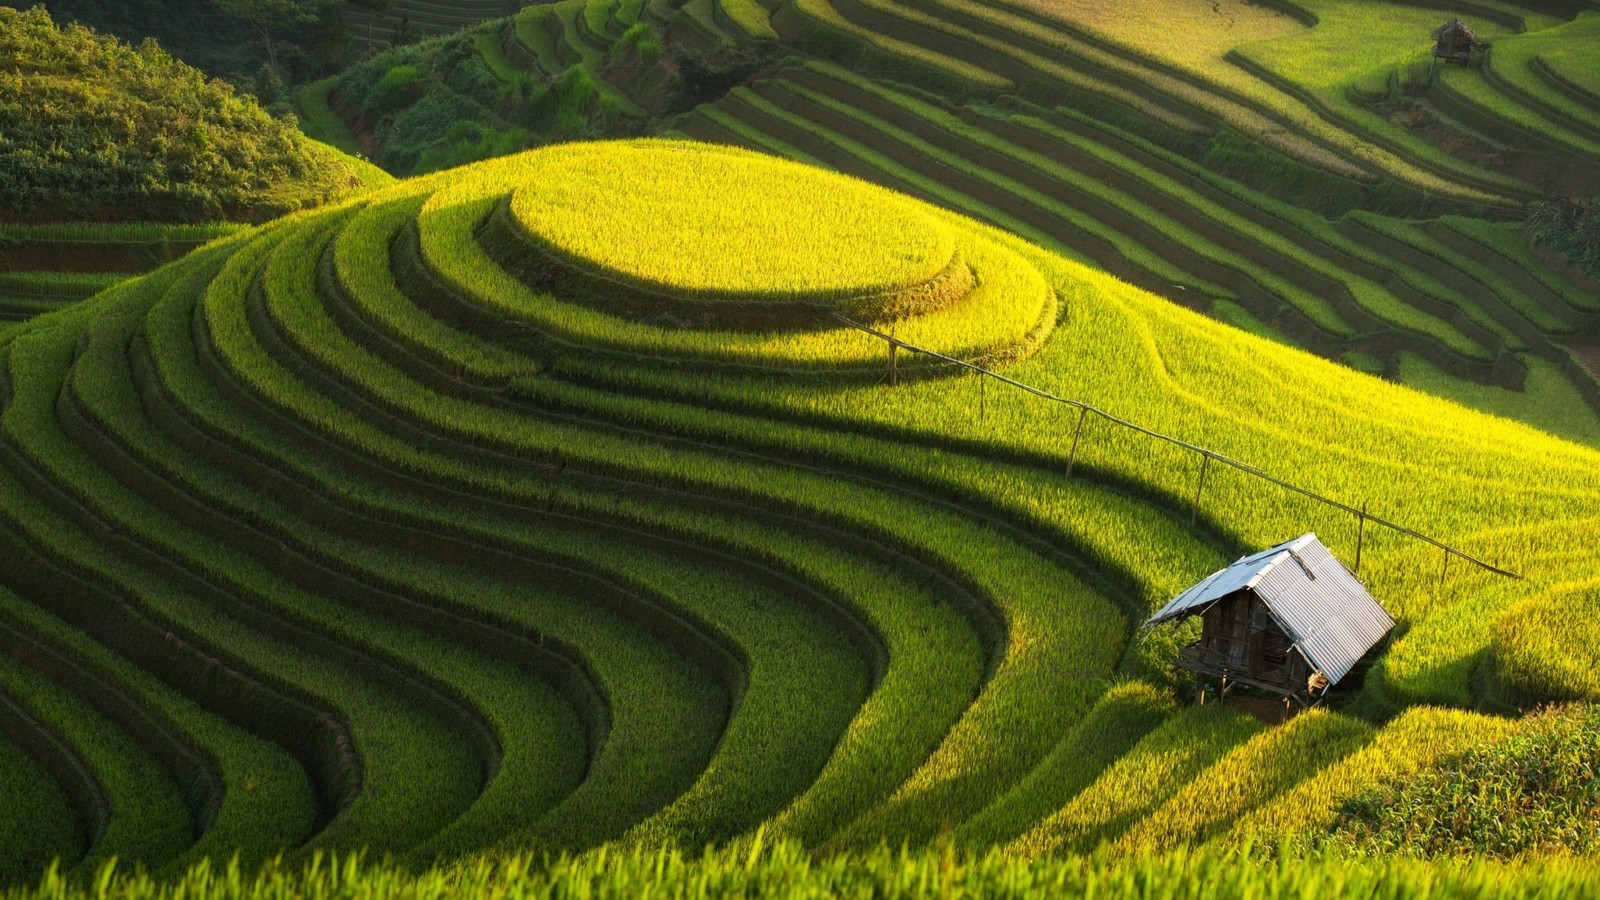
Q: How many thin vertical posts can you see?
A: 6